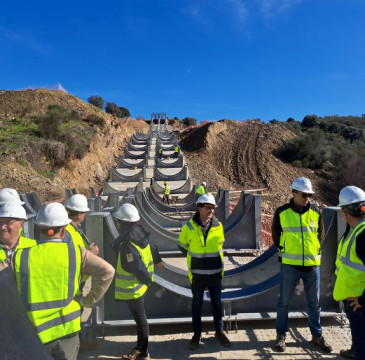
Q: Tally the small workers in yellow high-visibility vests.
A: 4